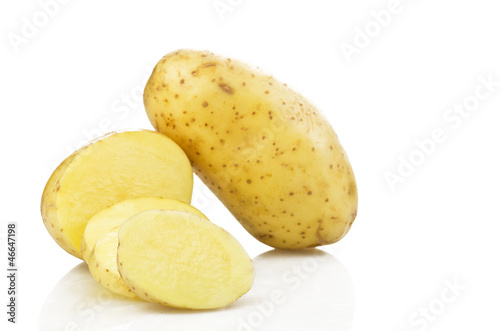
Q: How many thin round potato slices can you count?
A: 3